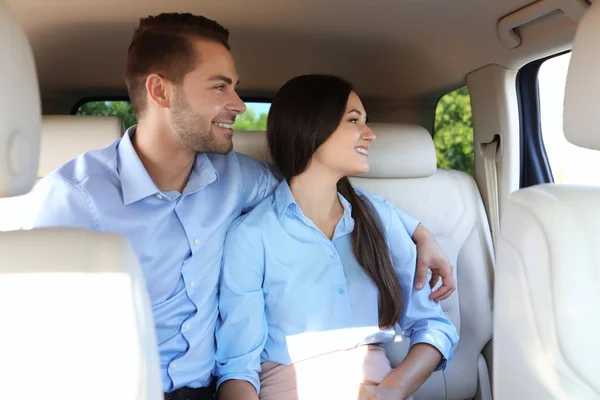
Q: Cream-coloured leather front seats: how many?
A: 2